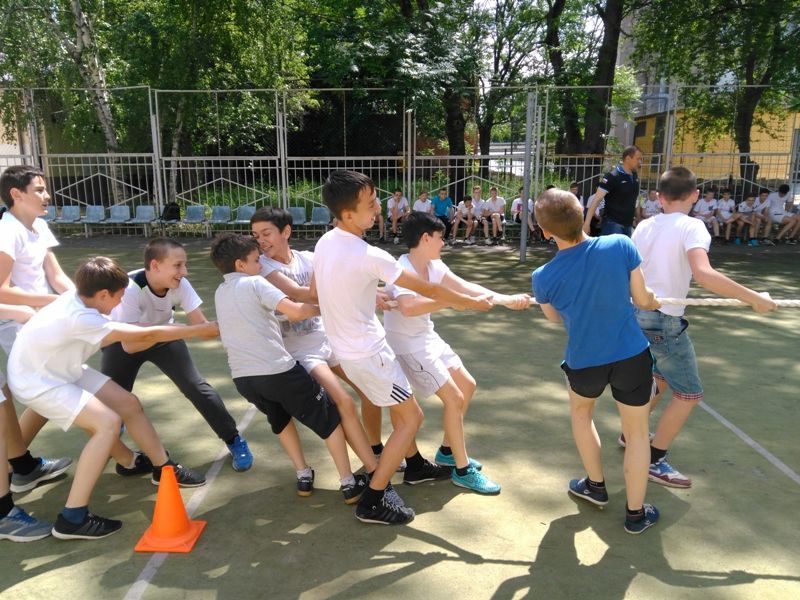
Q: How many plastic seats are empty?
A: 10